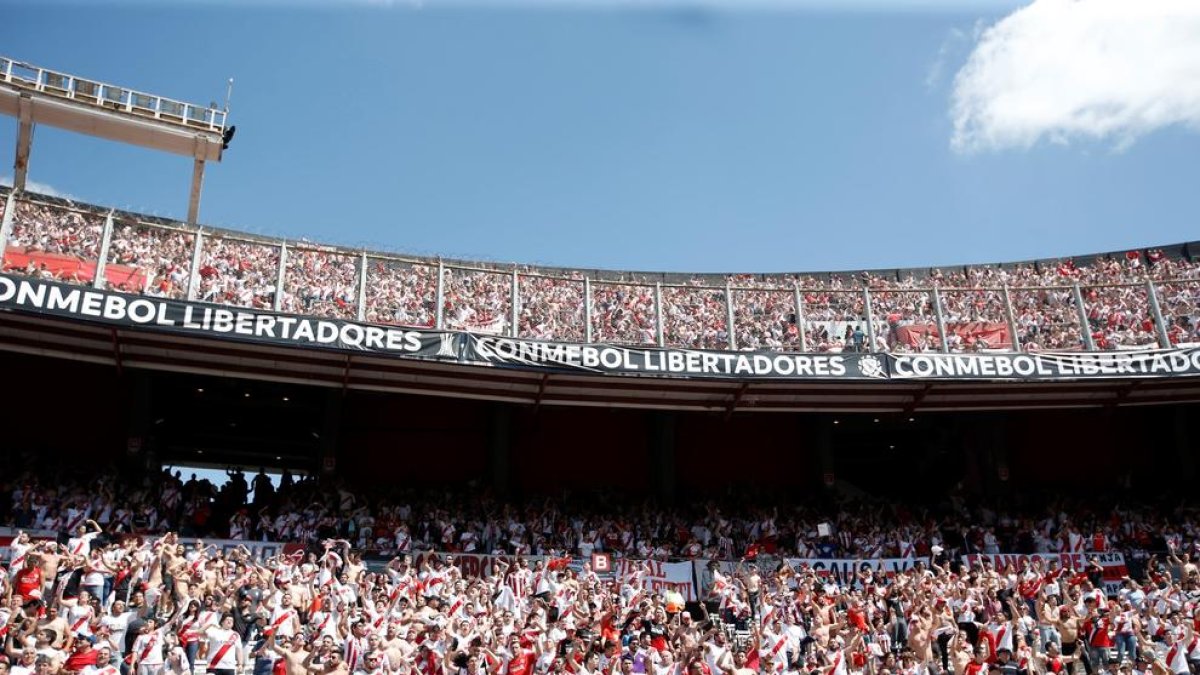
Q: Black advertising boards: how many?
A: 3